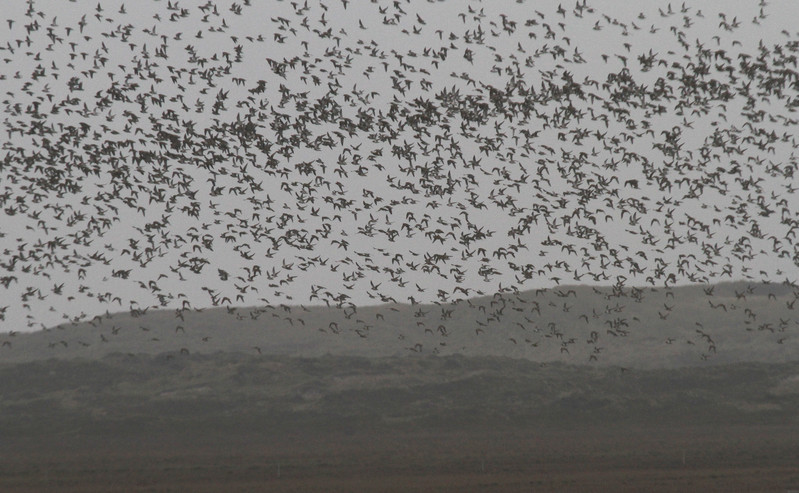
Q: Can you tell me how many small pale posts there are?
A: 3